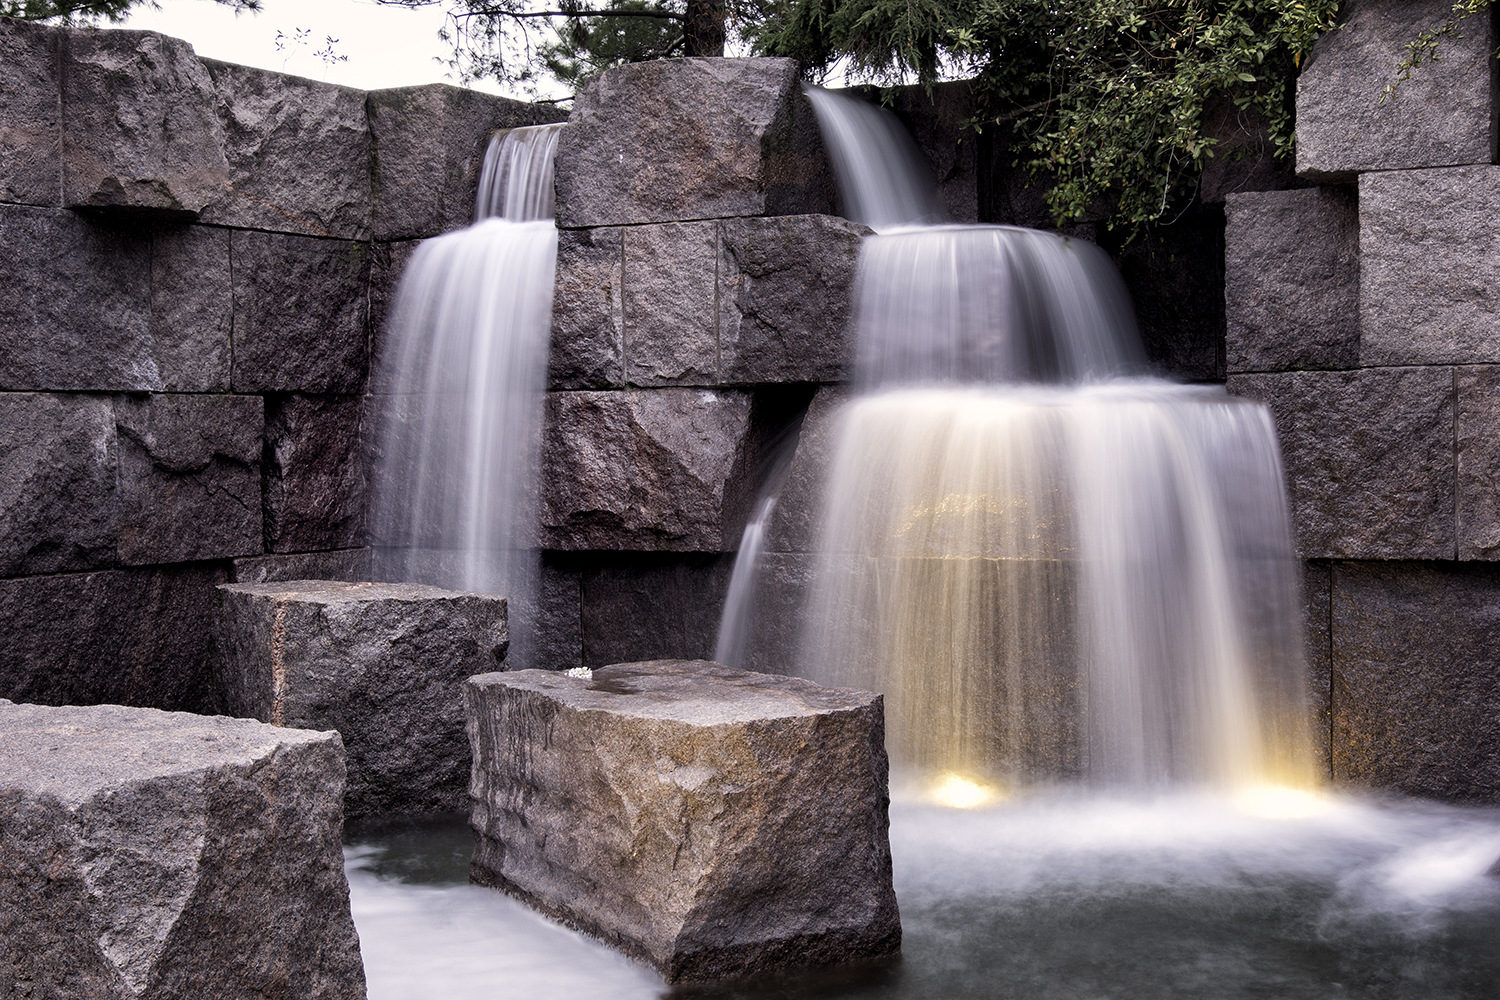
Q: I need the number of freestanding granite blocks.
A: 3